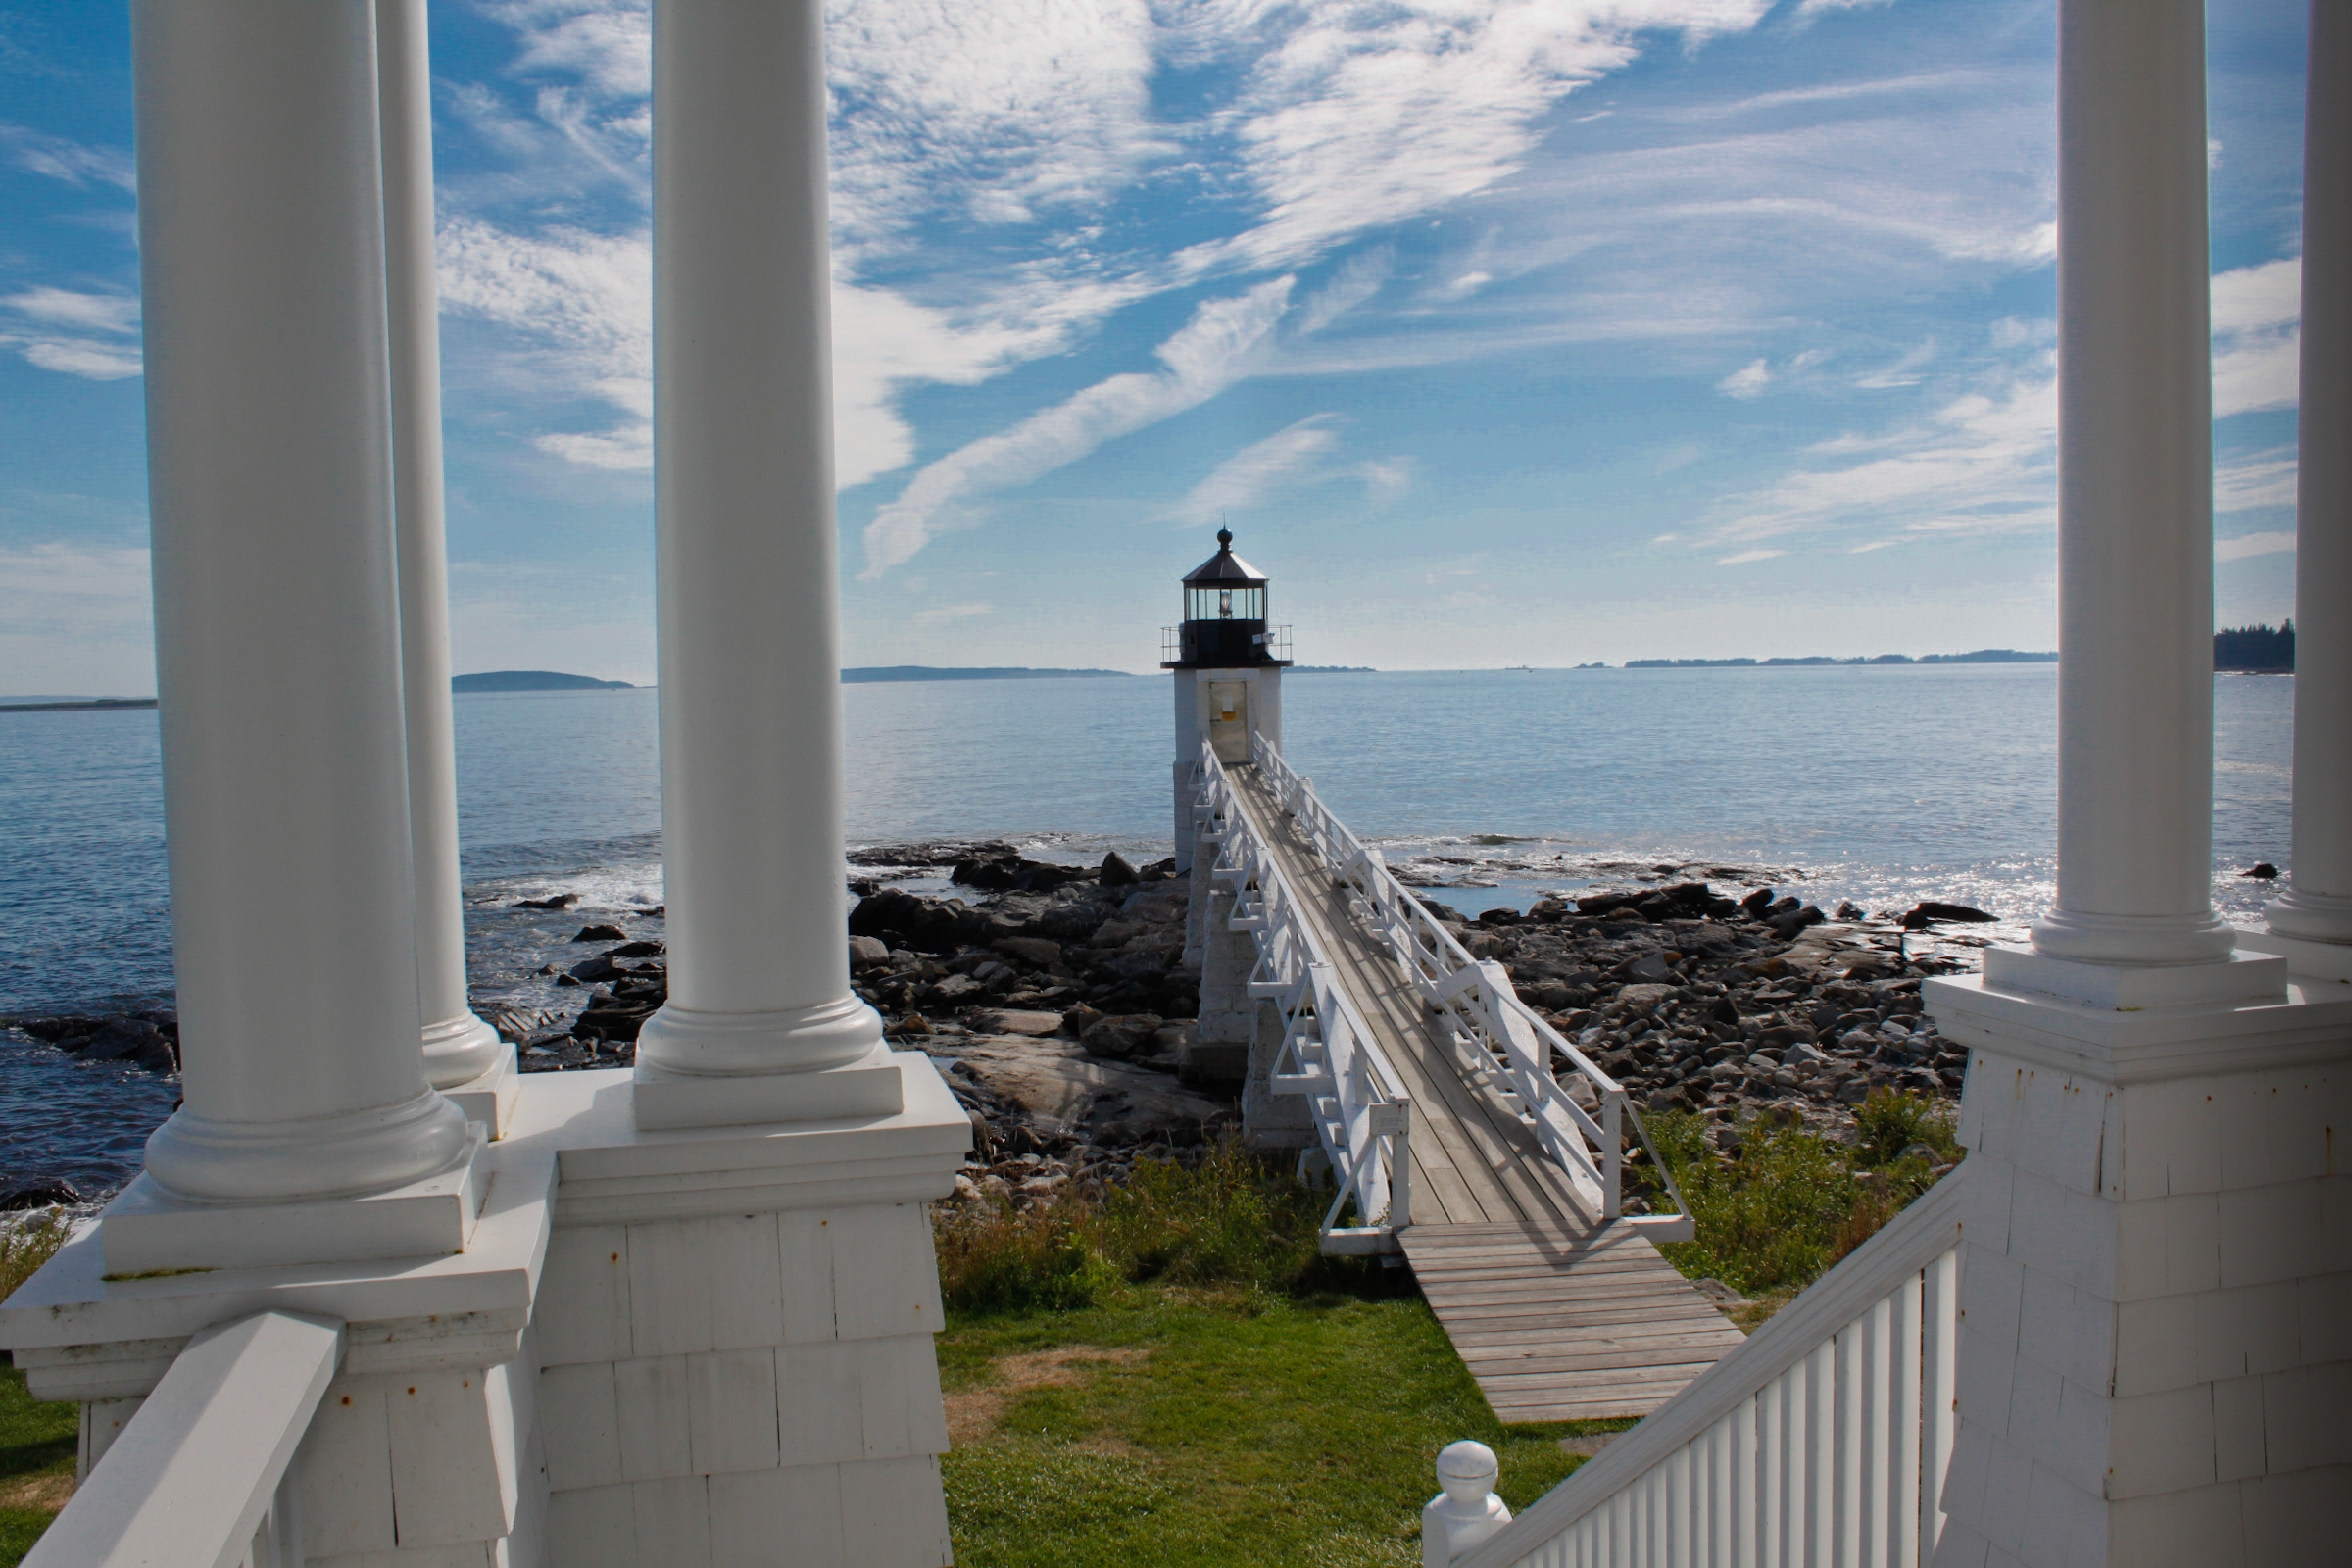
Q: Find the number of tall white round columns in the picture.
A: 5